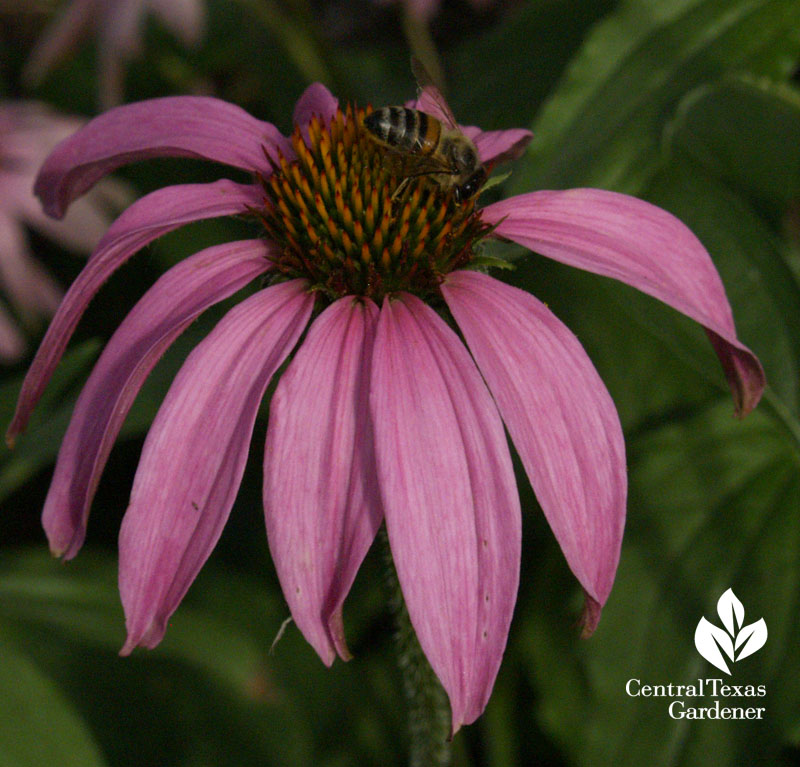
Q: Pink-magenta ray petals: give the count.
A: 11